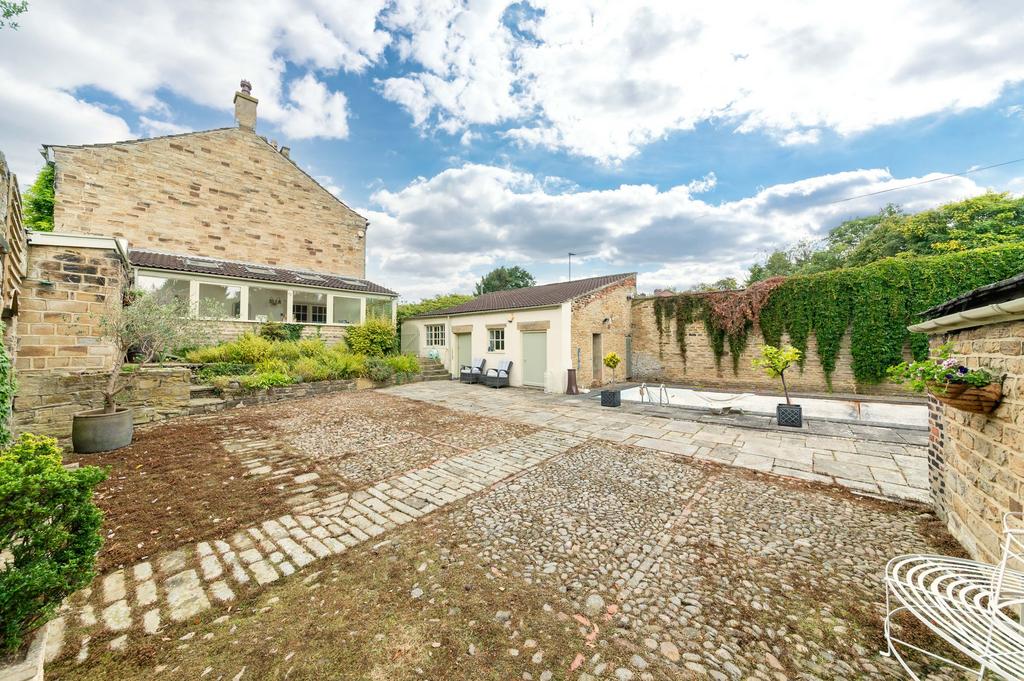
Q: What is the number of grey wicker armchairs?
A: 2